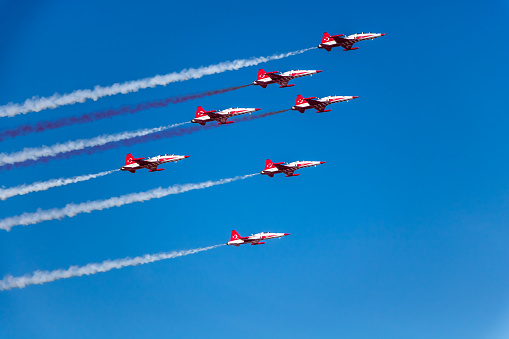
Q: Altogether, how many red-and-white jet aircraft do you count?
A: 7